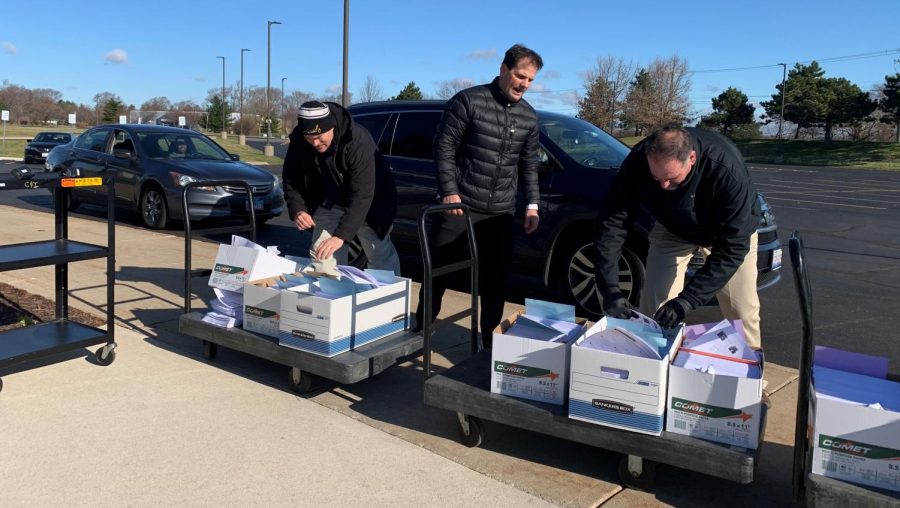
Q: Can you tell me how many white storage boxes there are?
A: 7